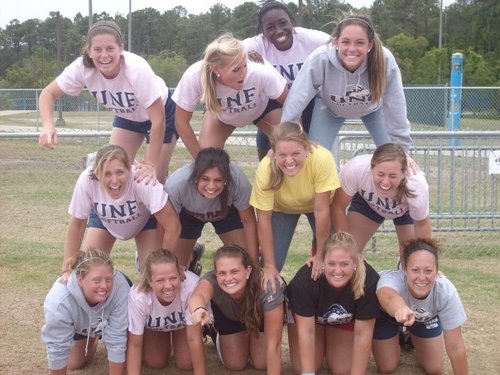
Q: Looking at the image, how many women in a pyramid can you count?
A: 13